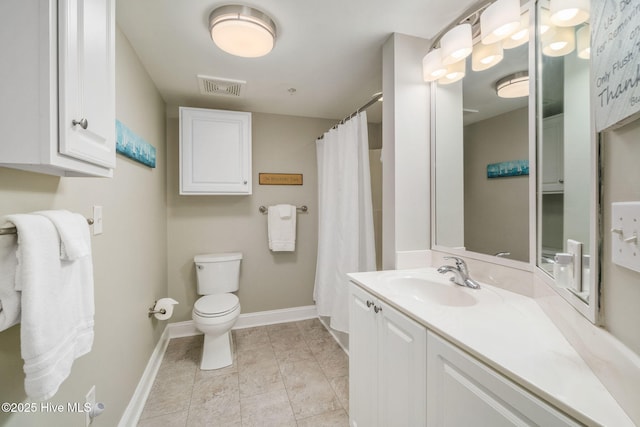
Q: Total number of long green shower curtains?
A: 0